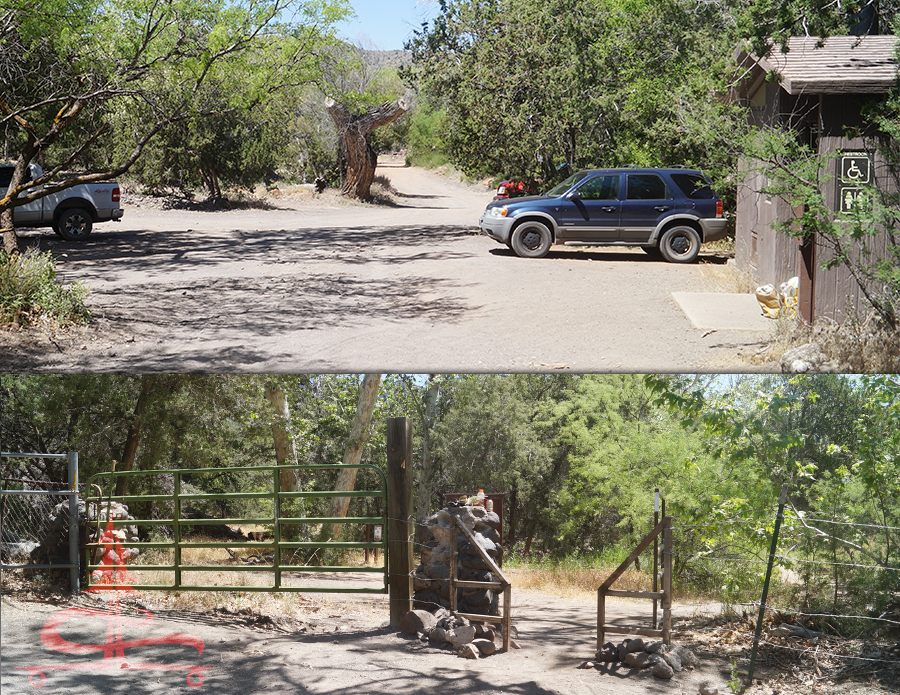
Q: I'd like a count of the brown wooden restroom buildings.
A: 1